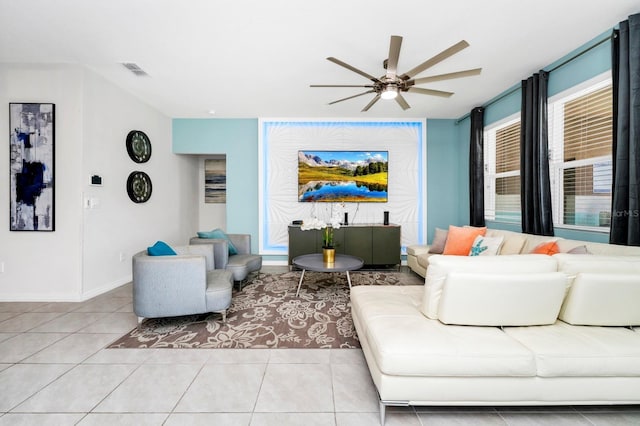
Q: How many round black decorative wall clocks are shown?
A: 2